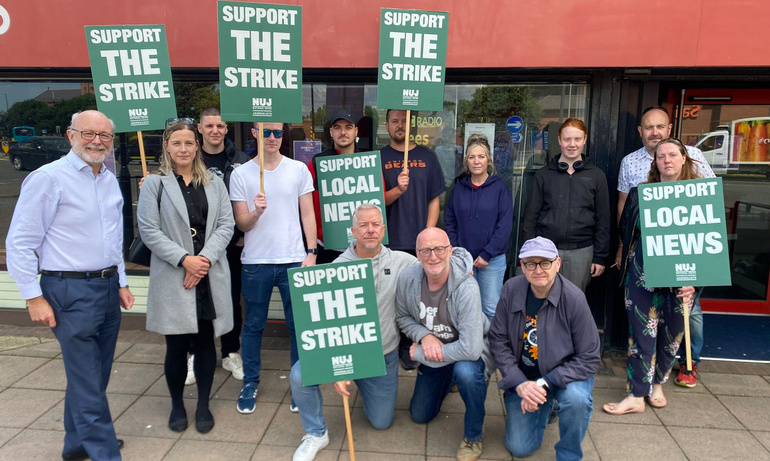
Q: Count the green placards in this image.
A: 6